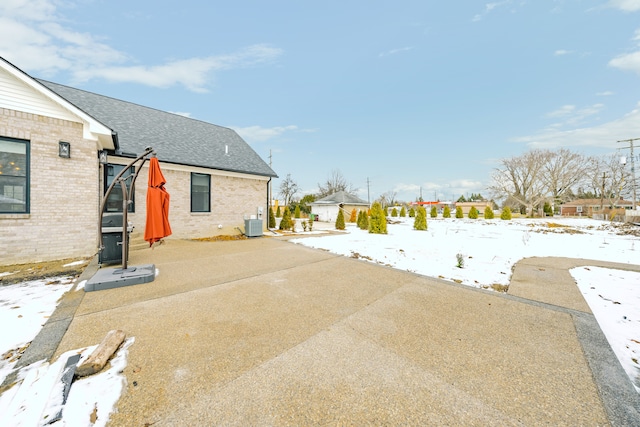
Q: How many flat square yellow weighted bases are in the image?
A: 0